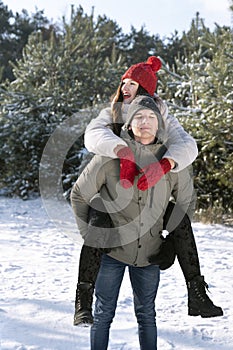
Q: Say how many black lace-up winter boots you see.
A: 2